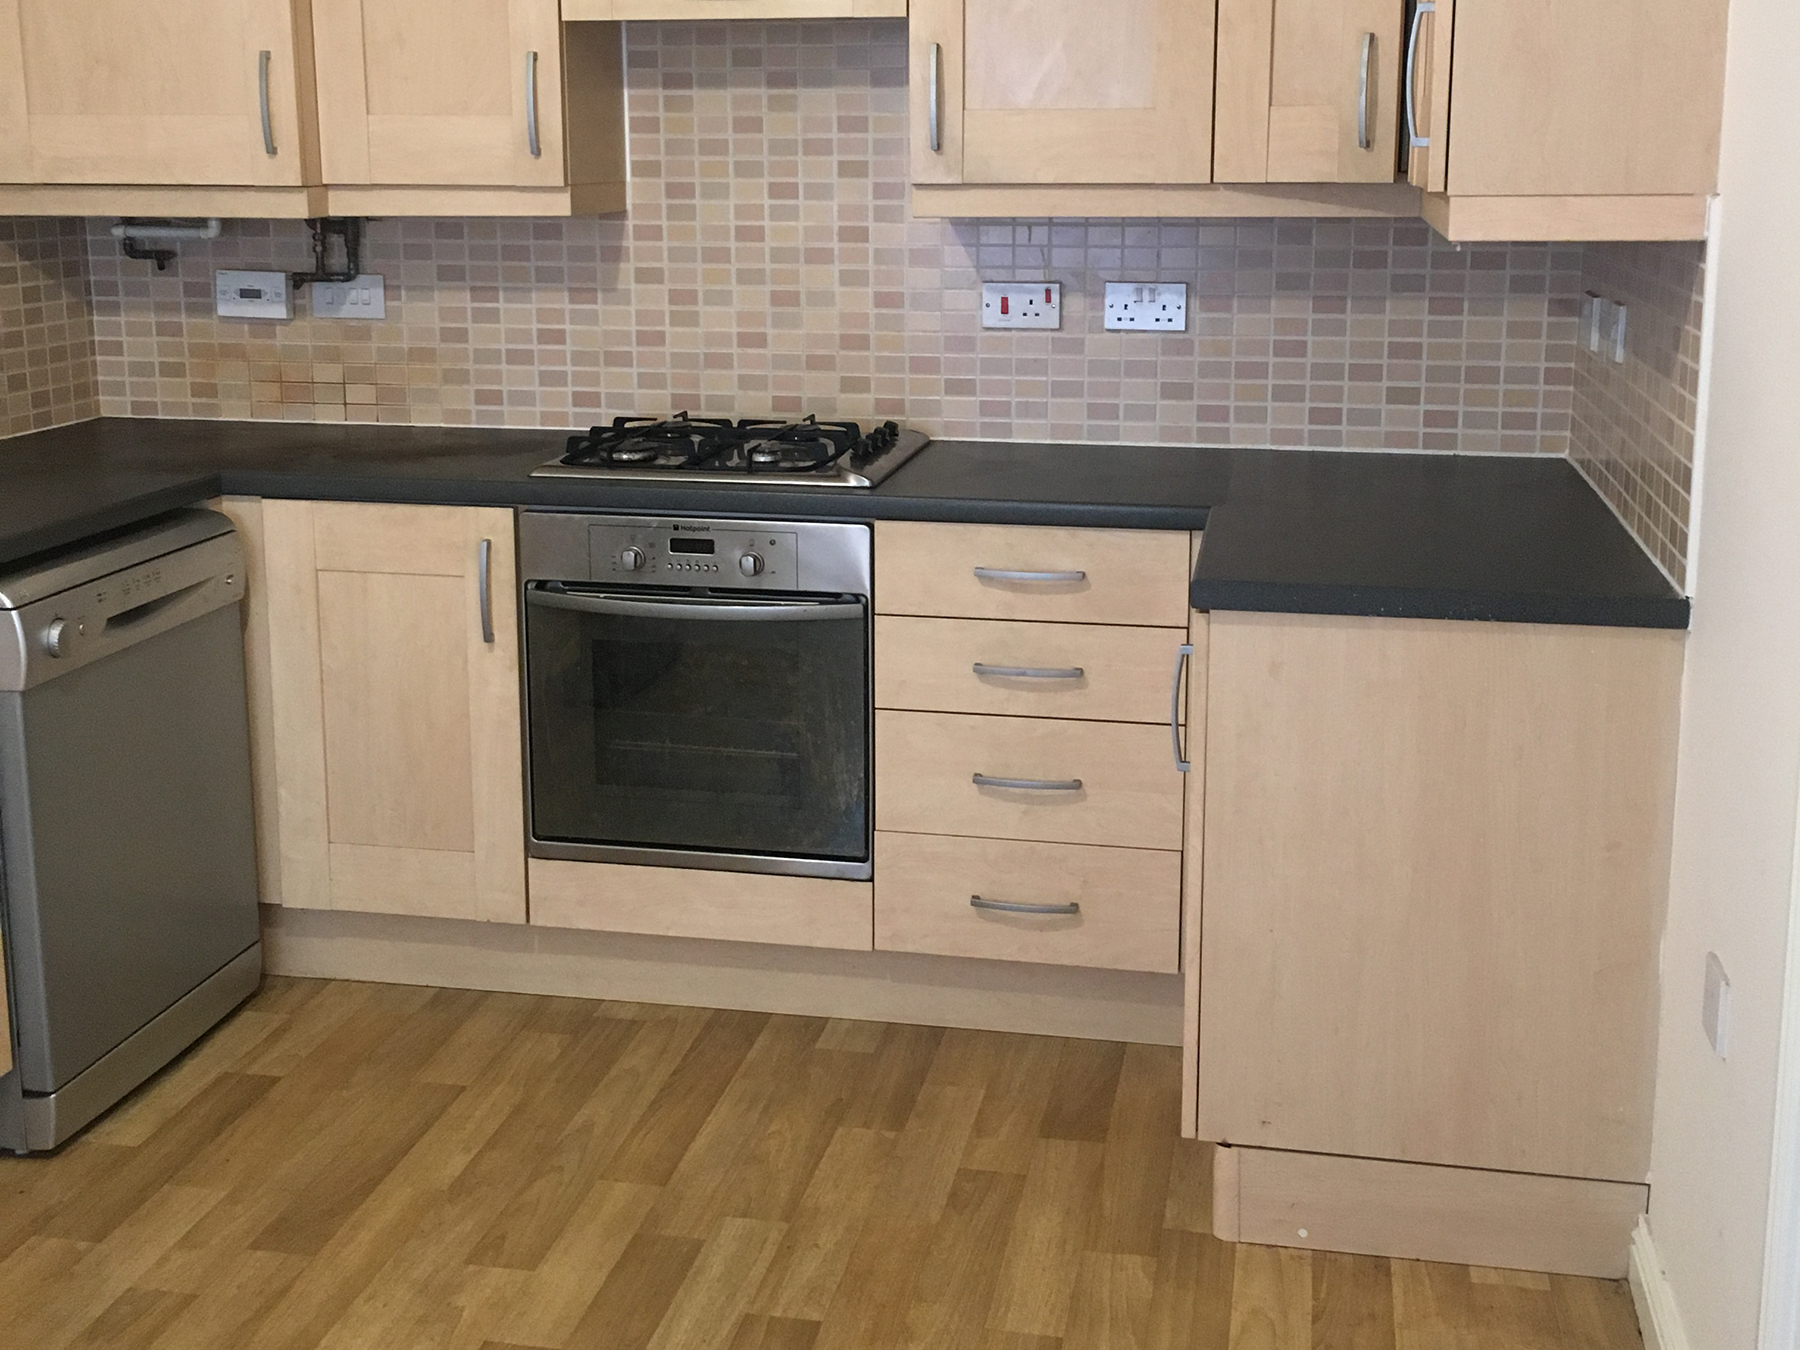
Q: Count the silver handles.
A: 12